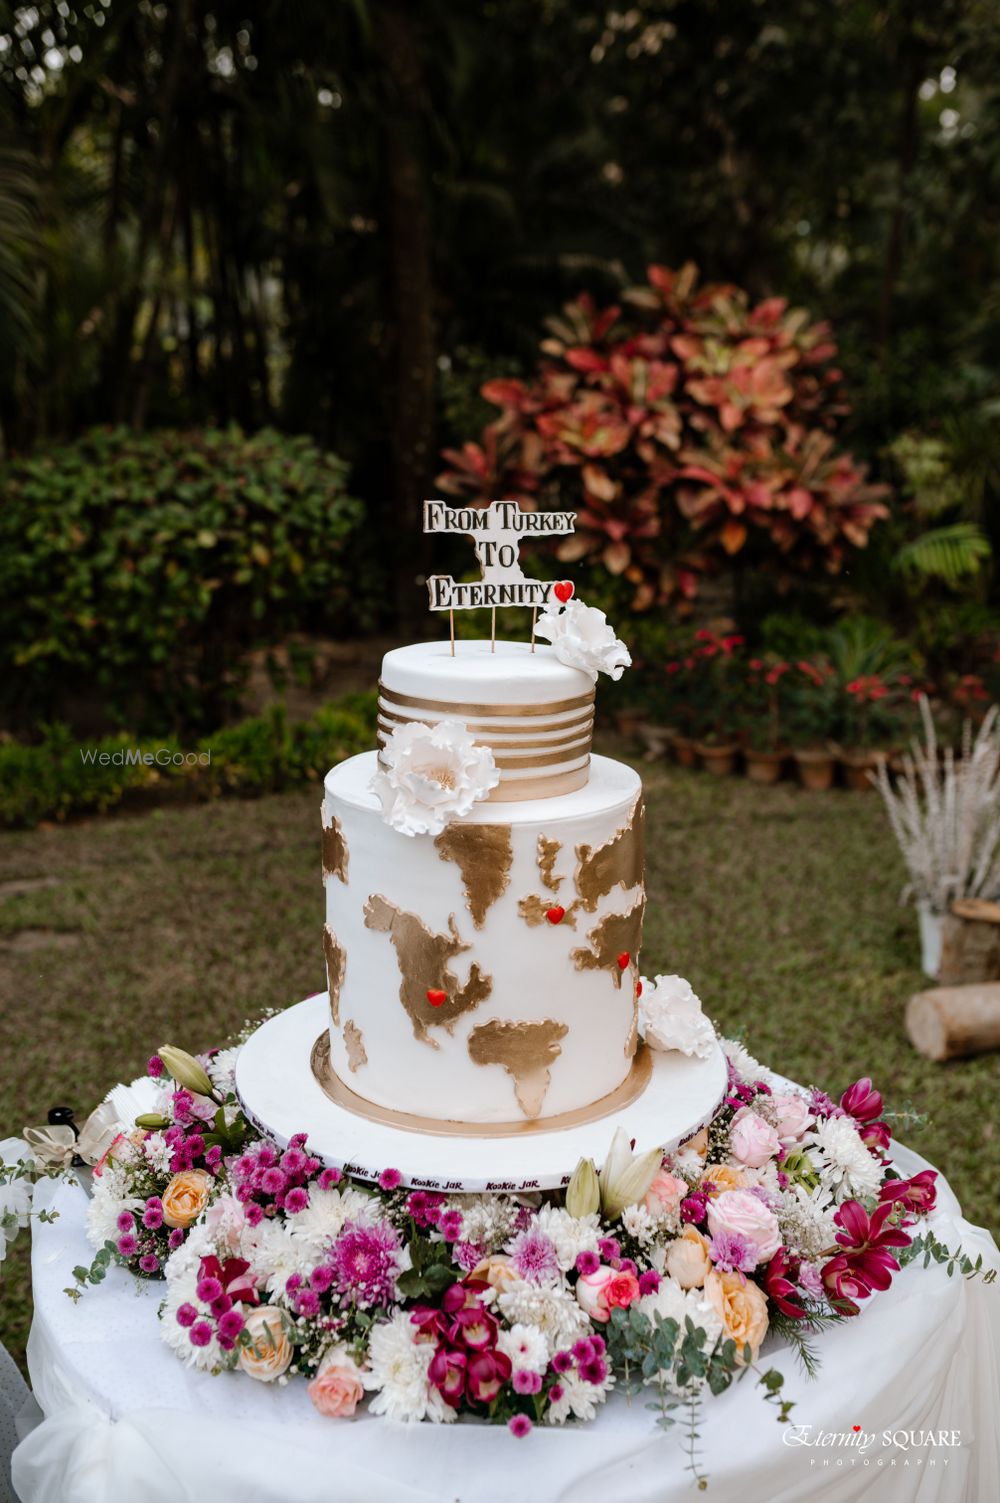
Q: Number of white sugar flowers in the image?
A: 3